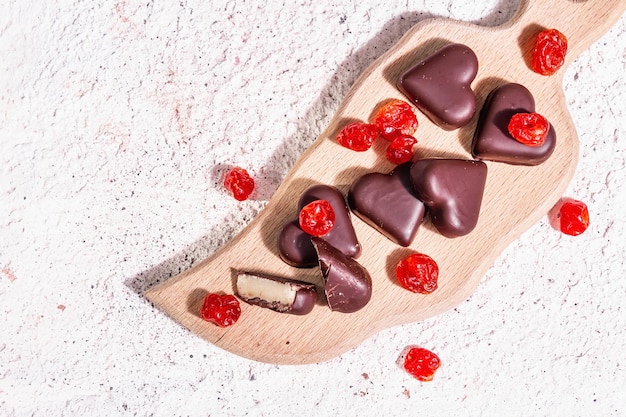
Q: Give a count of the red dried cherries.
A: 11